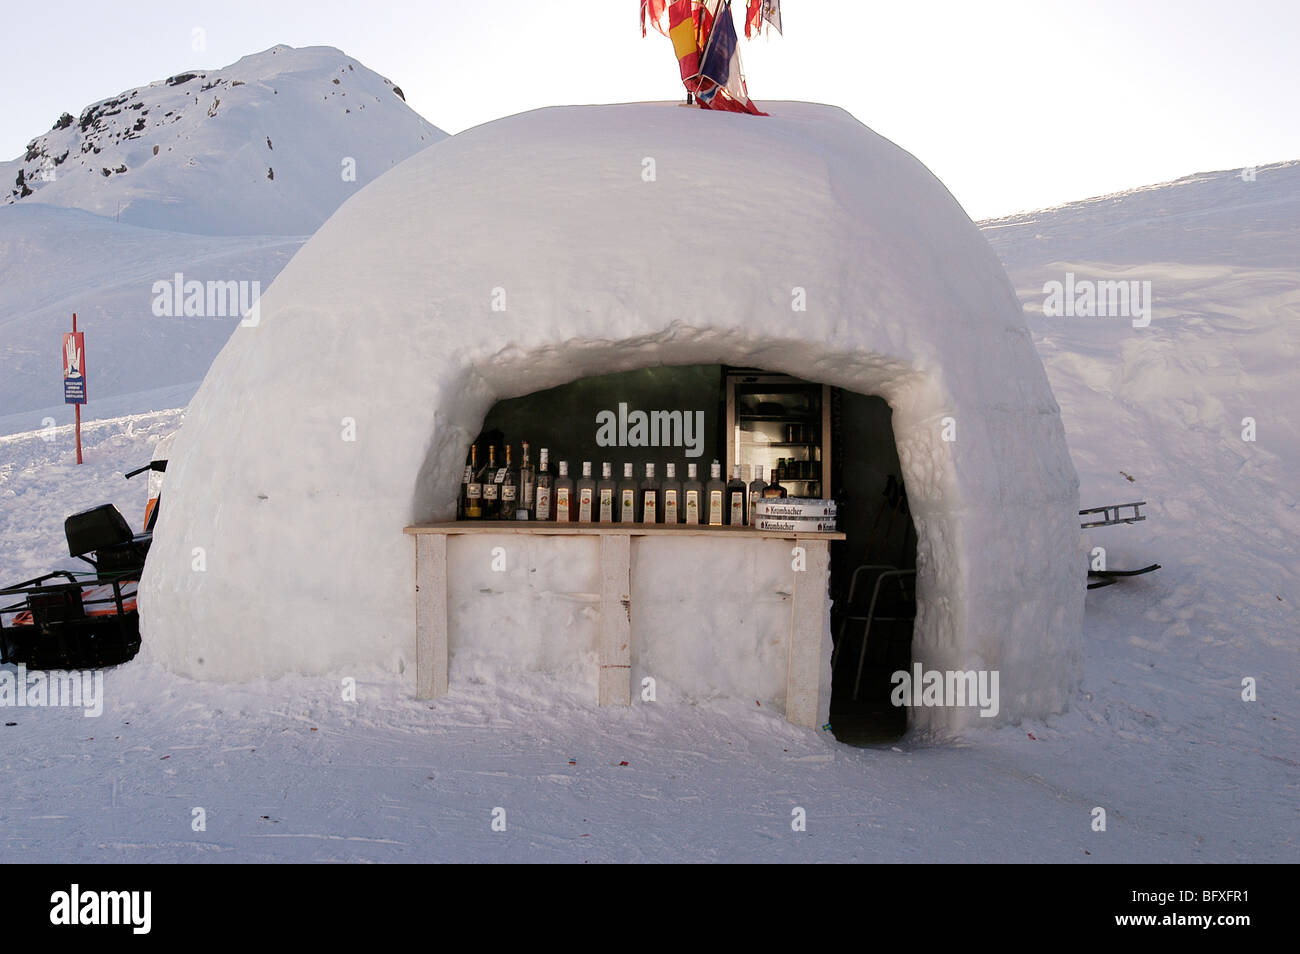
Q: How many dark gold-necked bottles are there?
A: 3